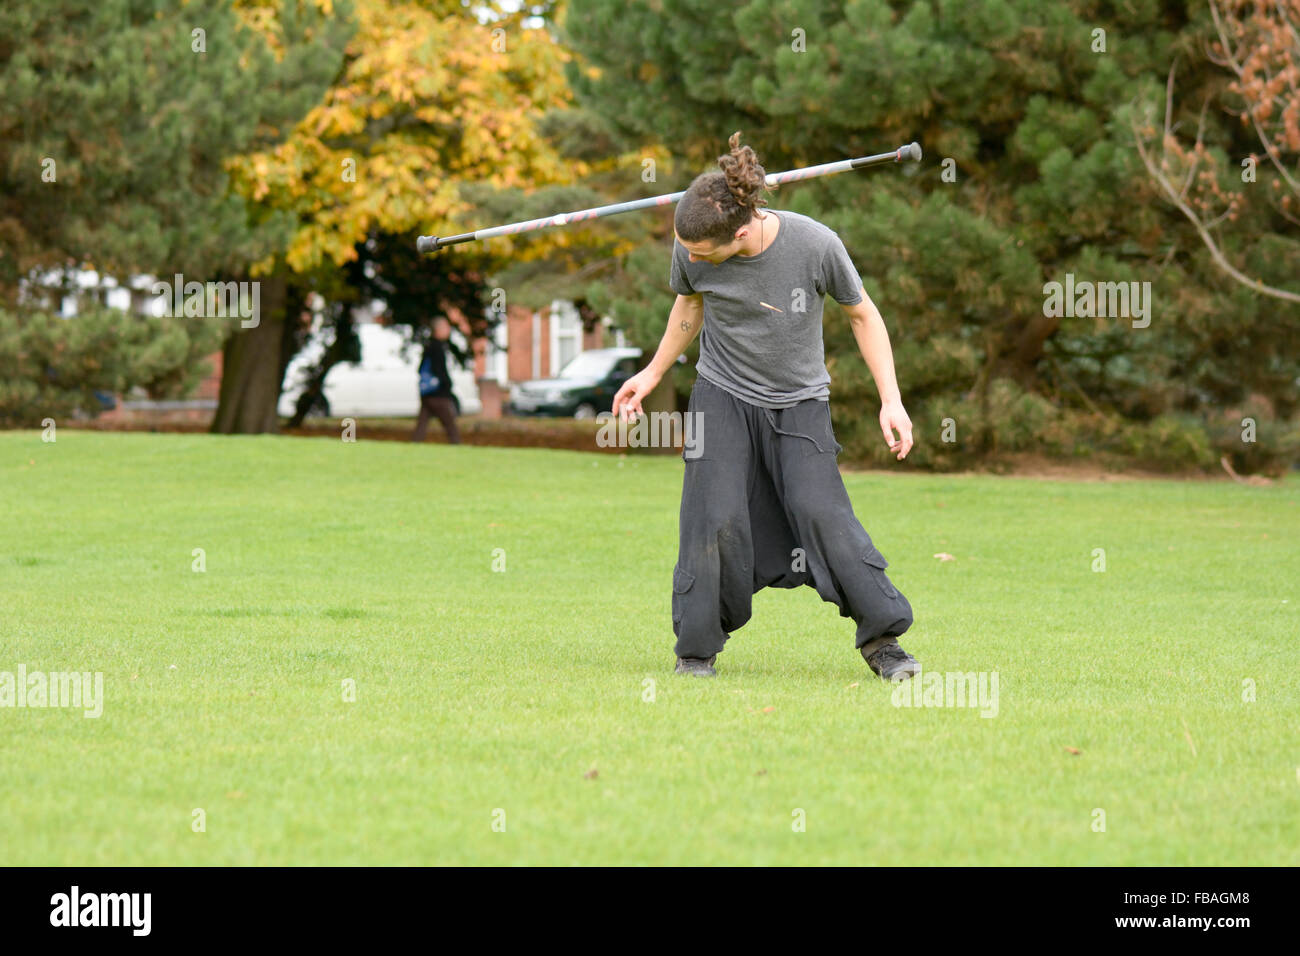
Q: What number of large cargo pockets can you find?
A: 2